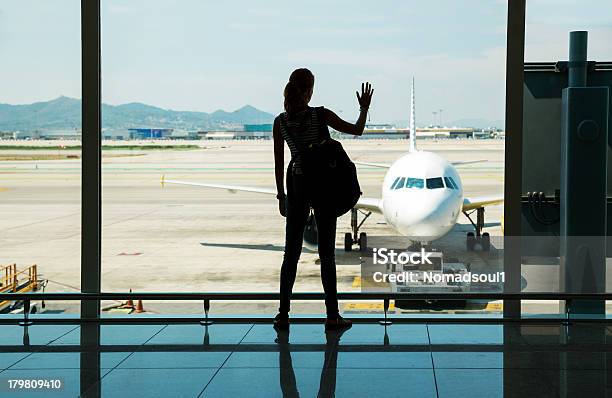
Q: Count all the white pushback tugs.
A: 1